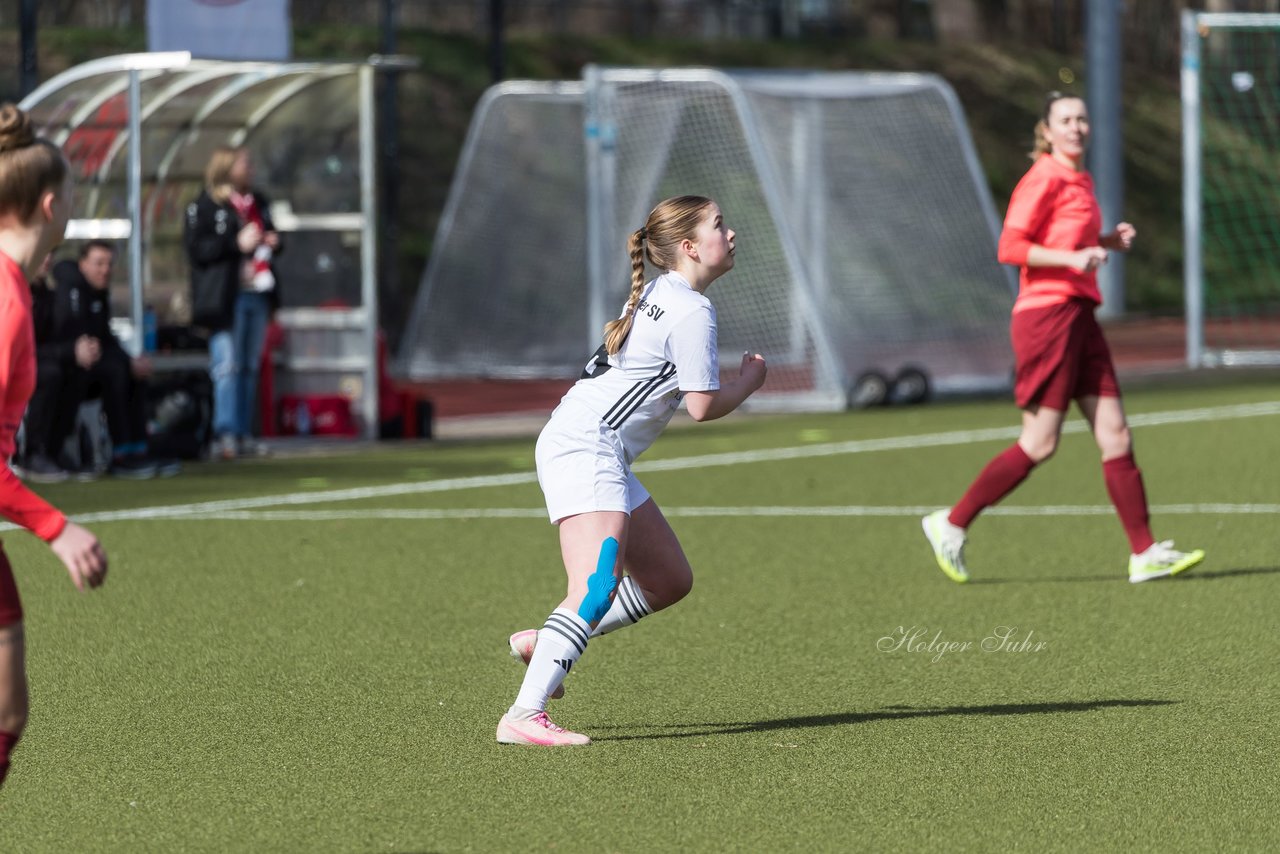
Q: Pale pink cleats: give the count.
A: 2